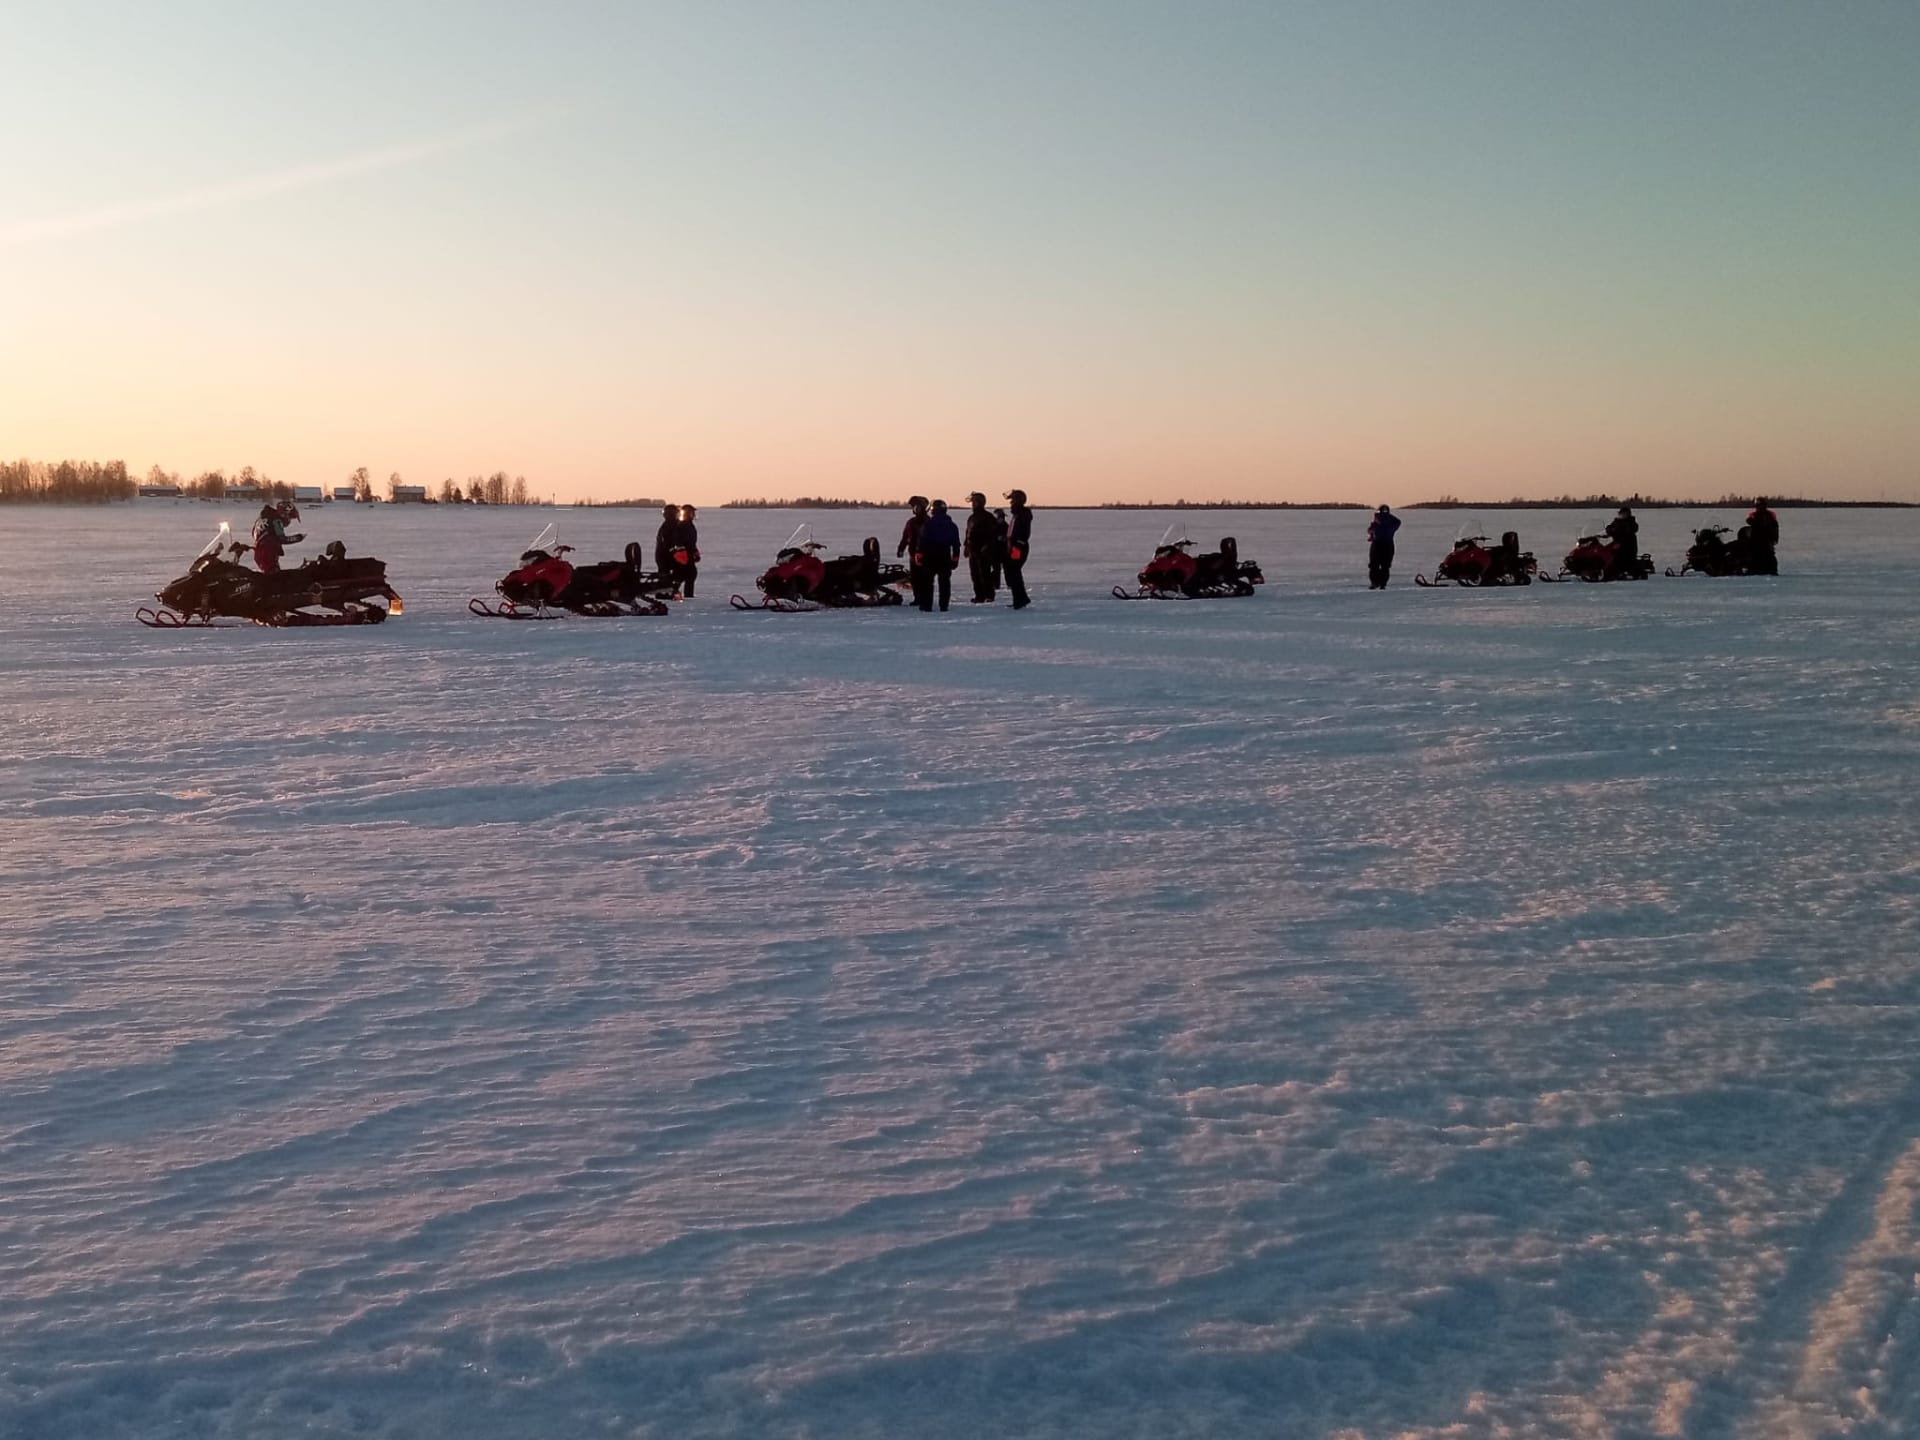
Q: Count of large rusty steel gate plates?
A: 0